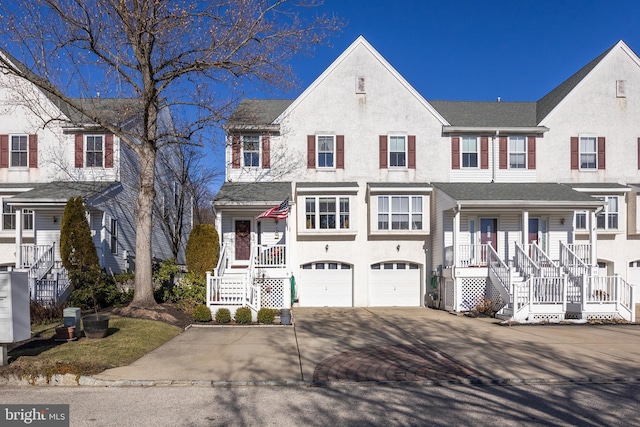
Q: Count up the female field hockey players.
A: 0